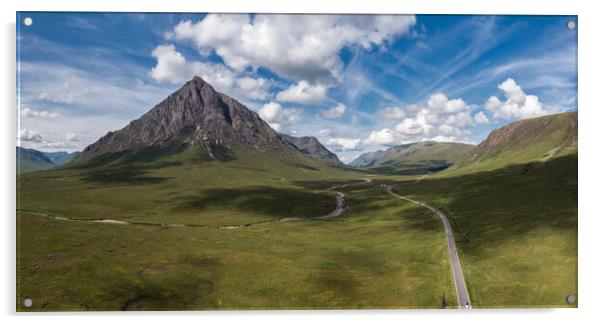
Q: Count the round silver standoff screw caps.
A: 4